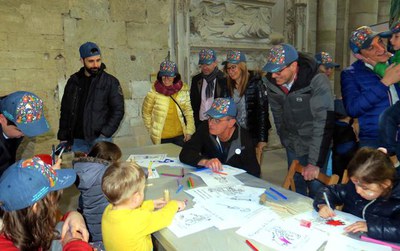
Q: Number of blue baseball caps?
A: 11